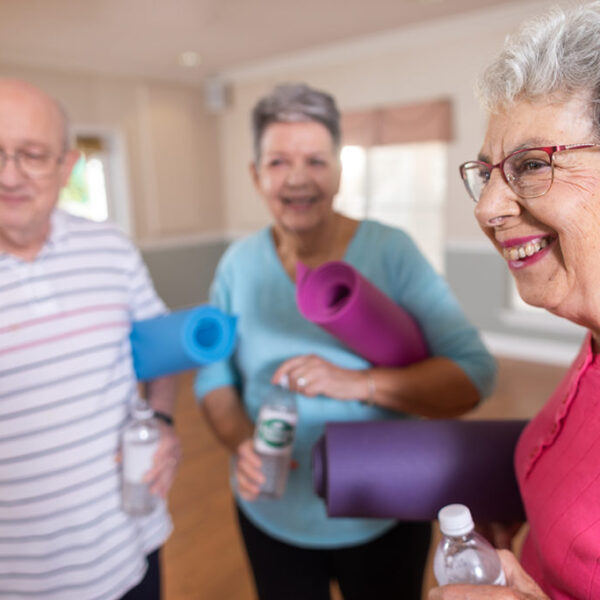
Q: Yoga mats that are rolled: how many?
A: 3